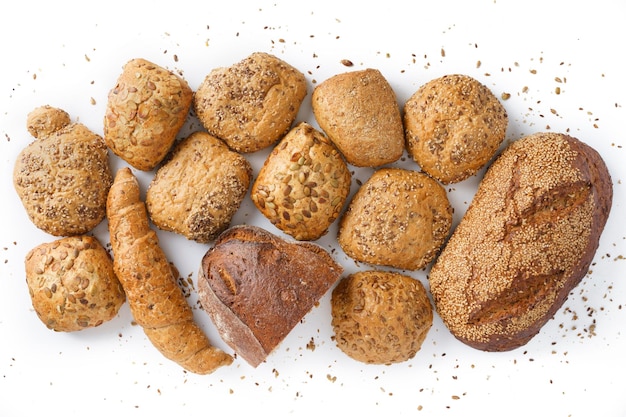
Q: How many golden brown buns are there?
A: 10